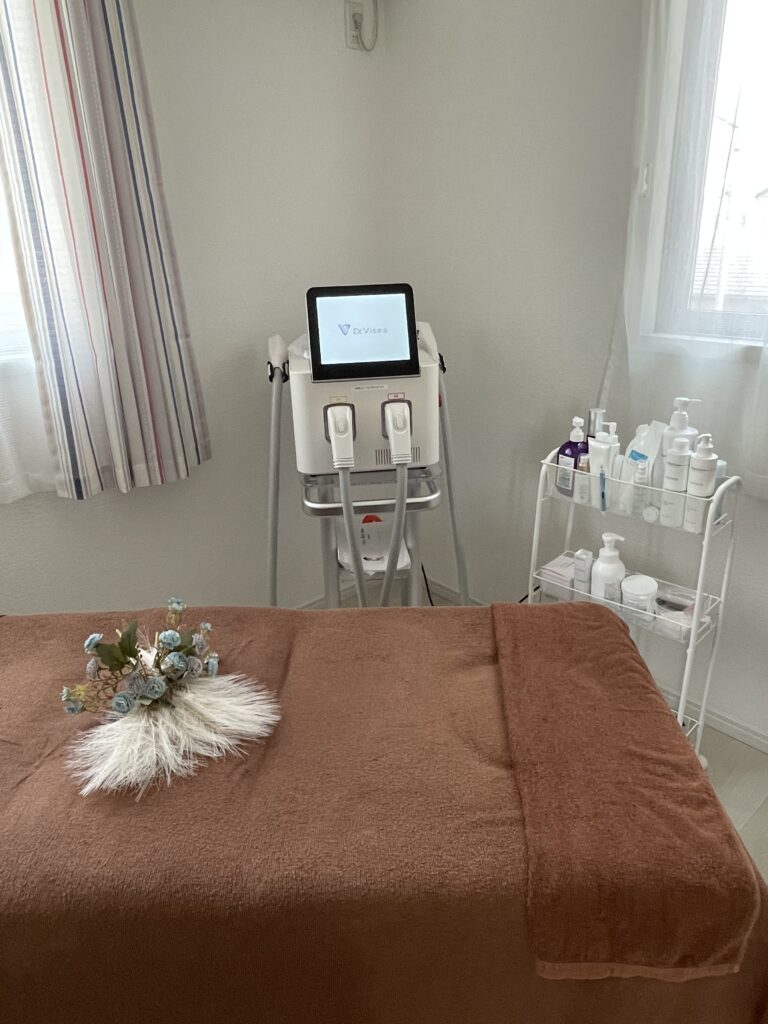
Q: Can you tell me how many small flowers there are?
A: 14